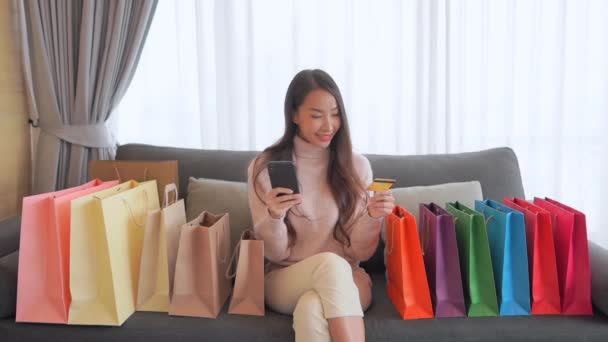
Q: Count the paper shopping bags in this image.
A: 12